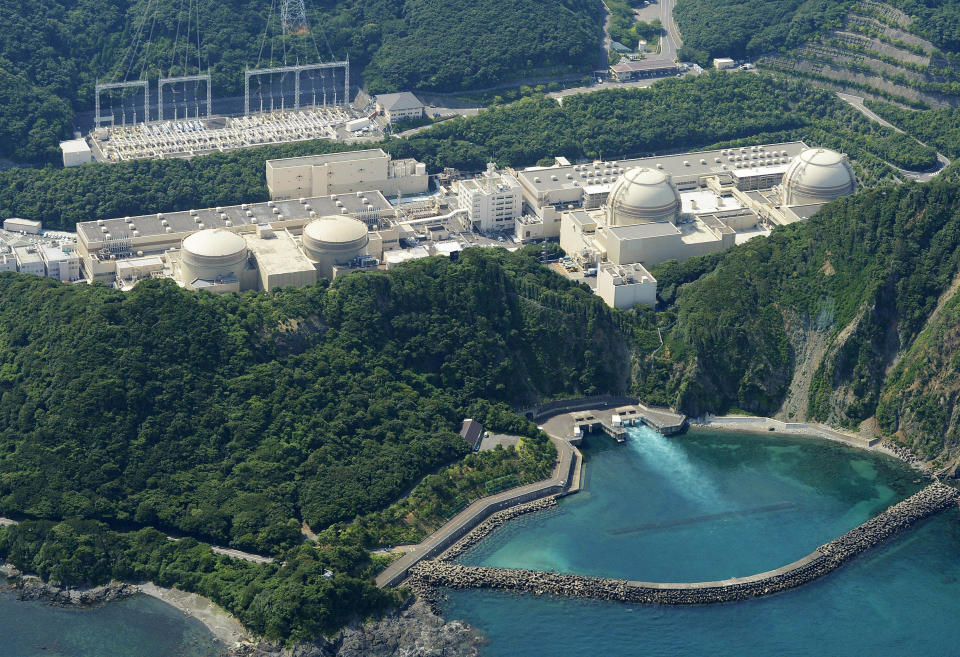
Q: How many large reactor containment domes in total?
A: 4